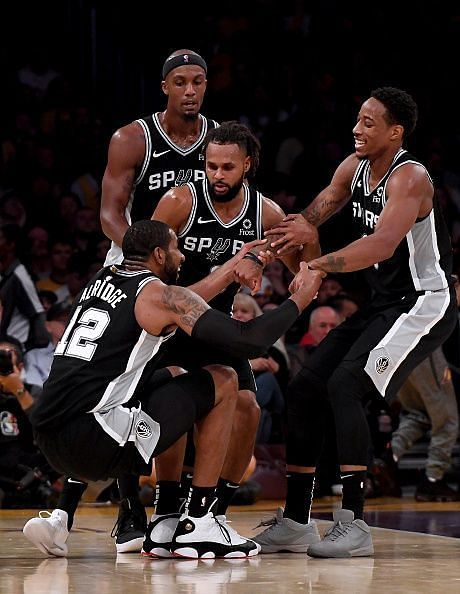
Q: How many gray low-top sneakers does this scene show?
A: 2